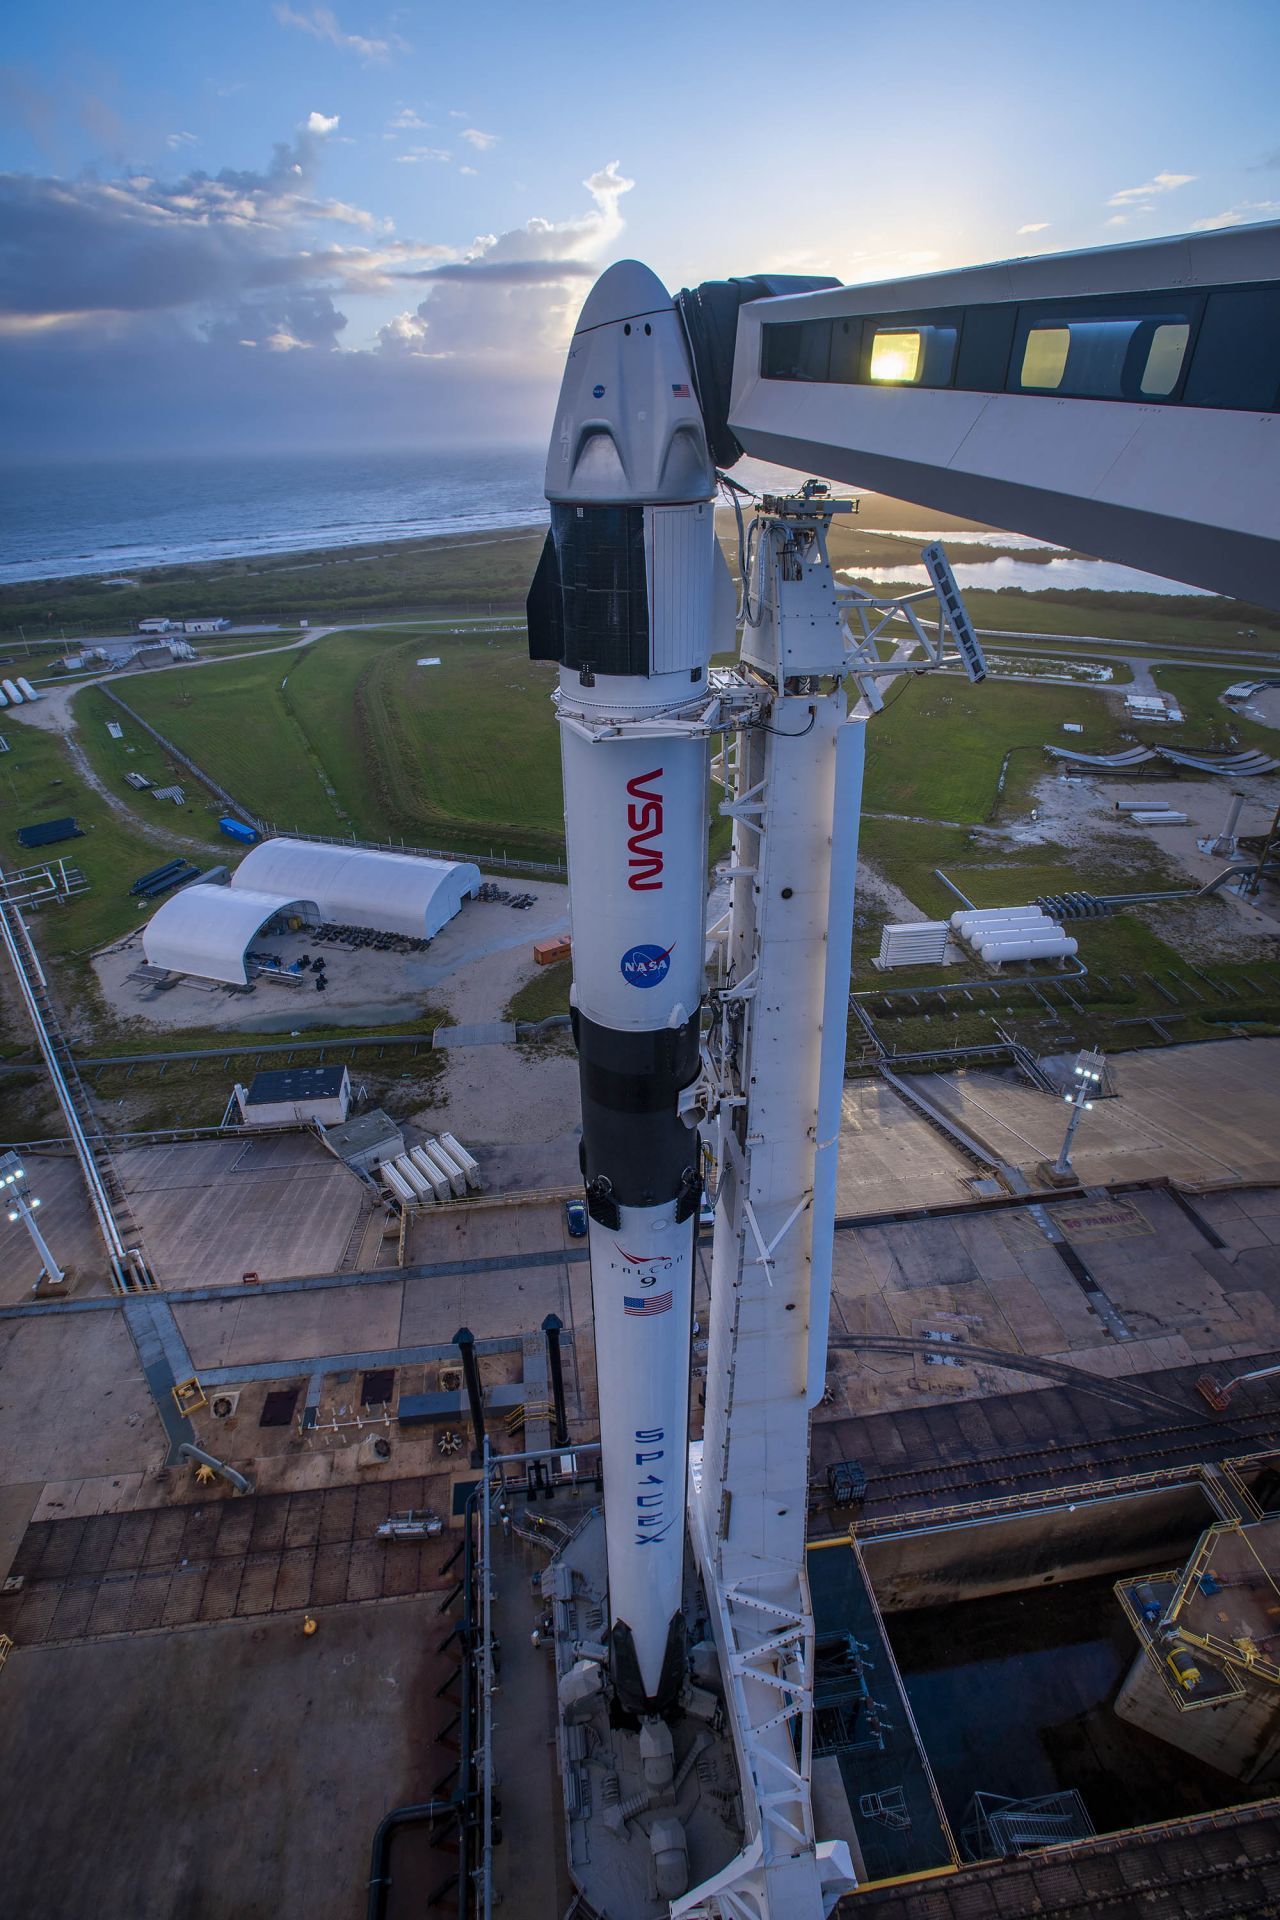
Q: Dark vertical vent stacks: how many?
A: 2